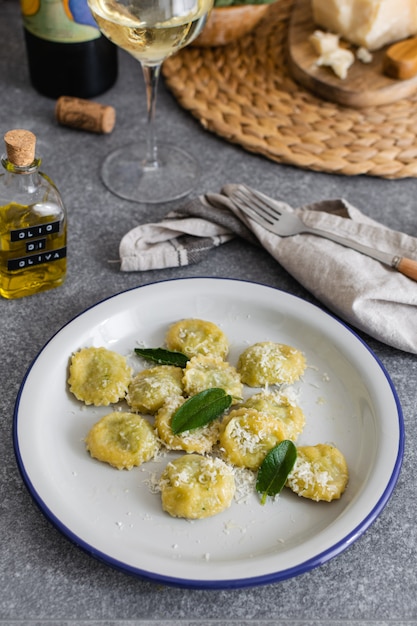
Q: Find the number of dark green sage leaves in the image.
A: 3